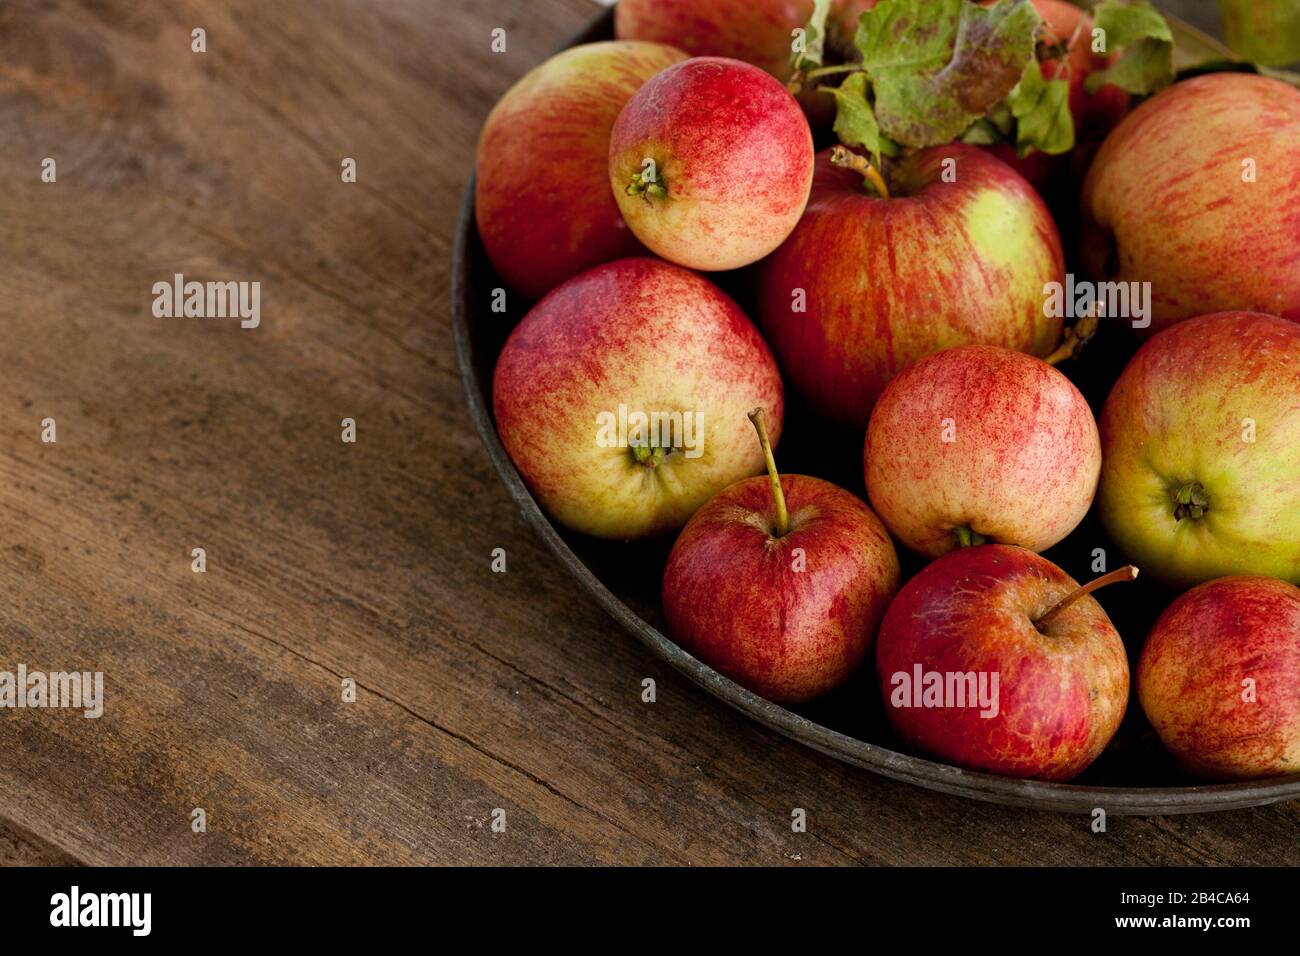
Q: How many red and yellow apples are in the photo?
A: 12